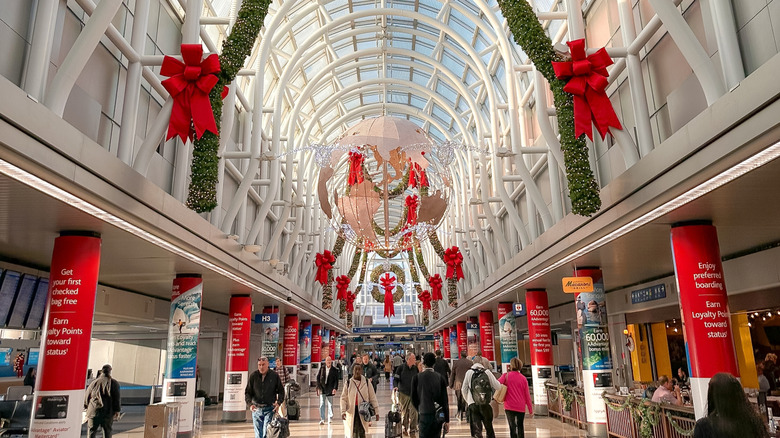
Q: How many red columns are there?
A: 12